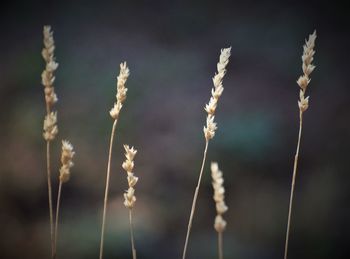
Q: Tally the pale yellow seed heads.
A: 7